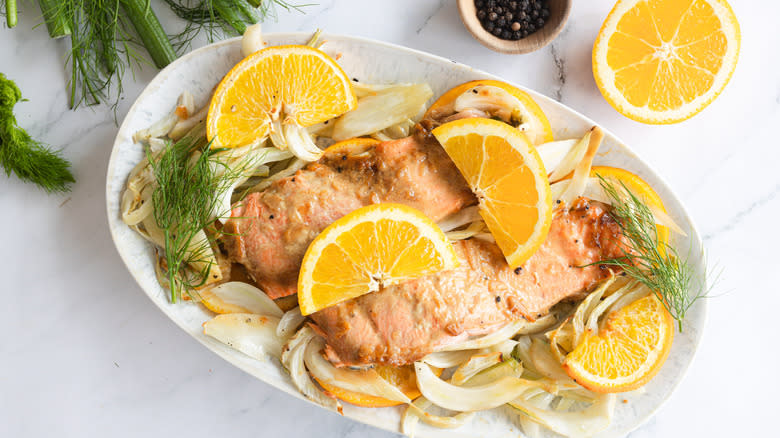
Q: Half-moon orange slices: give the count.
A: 4